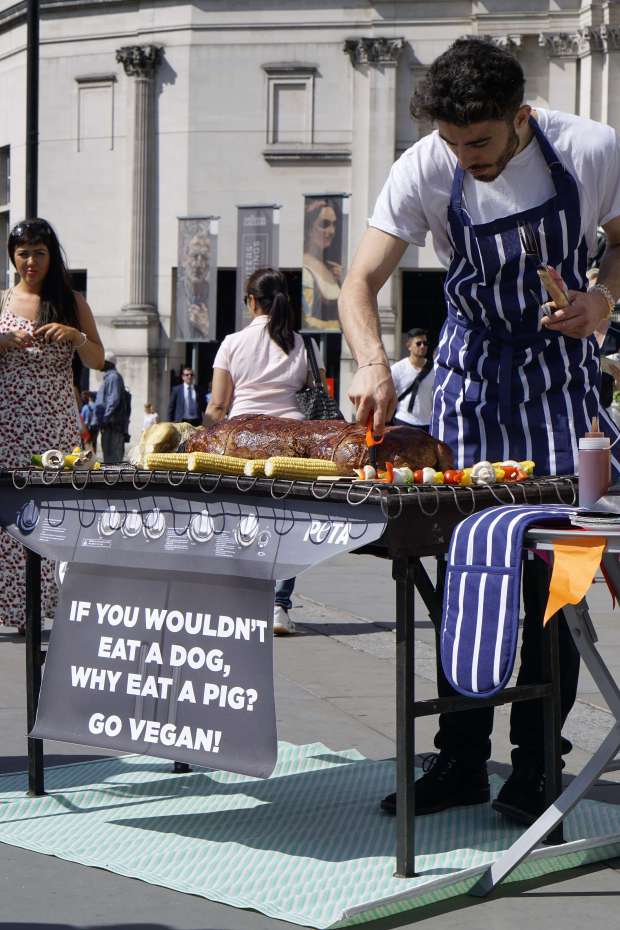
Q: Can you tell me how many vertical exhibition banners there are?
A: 3